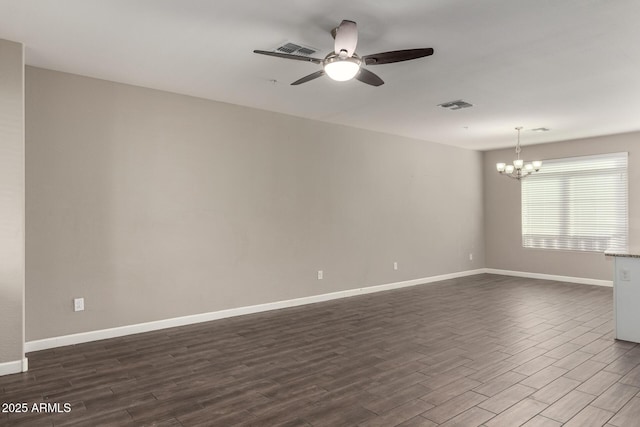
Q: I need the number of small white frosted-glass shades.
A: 5